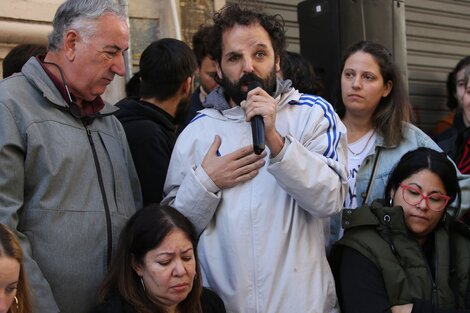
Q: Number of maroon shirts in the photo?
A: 1